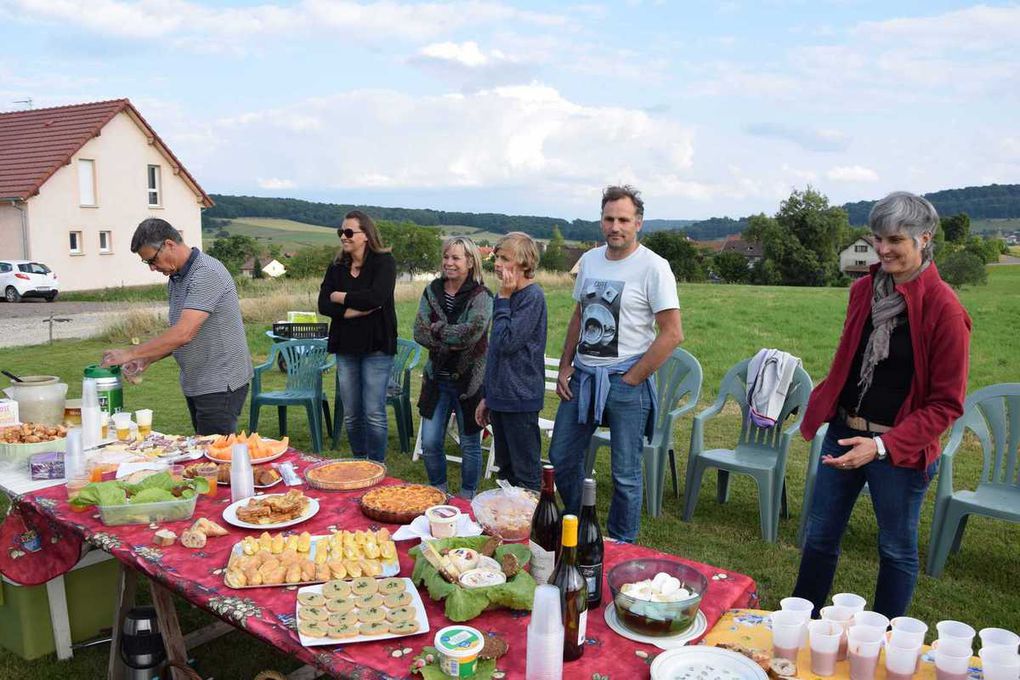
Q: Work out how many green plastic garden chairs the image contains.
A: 6